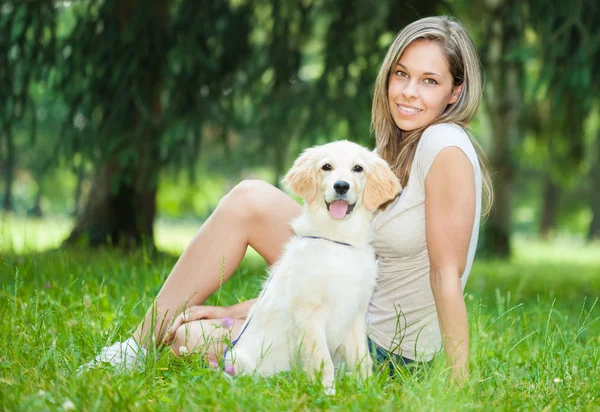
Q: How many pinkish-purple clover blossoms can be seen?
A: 3